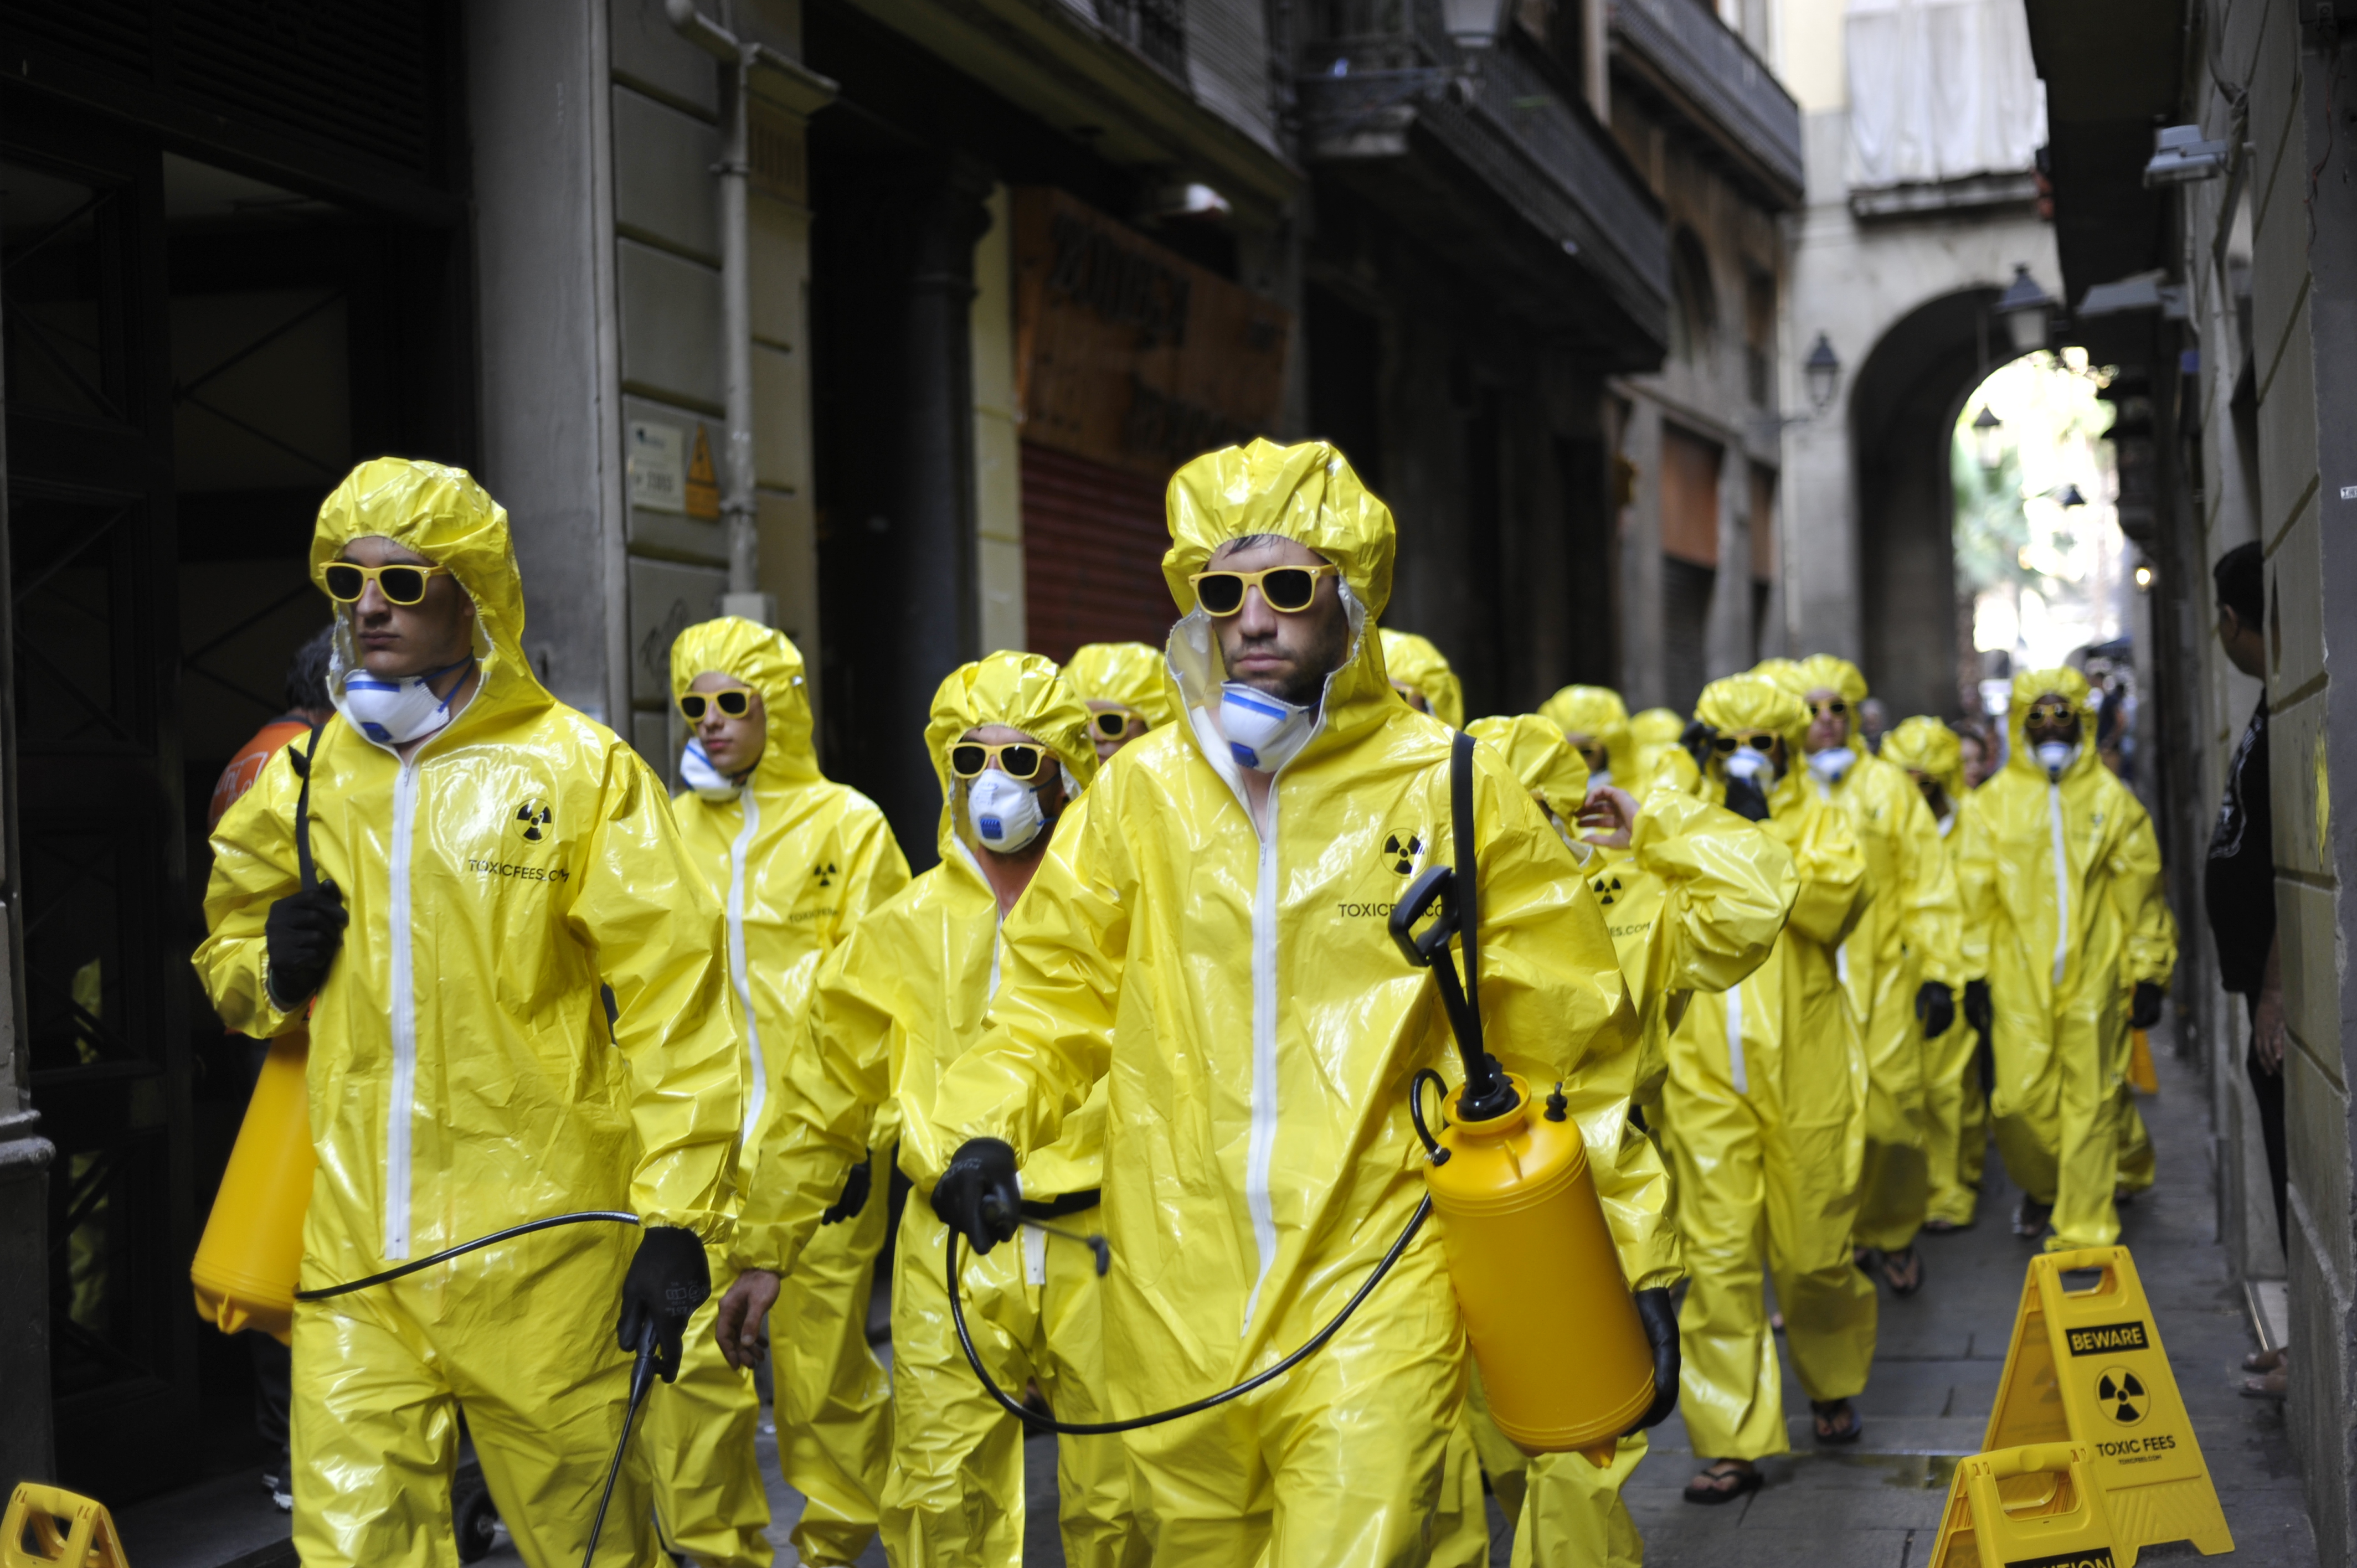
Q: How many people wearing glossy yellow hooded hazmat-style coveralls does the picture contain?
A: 14